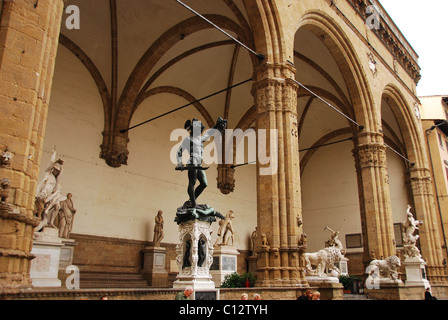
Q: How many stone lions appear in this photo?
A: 2